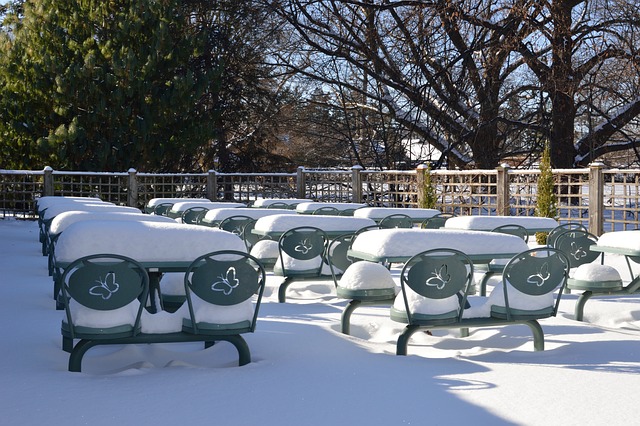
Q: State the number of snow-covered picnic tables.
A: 15